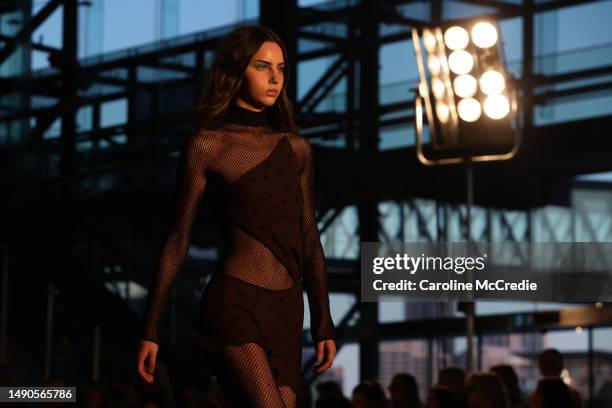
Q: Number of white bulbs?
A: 7